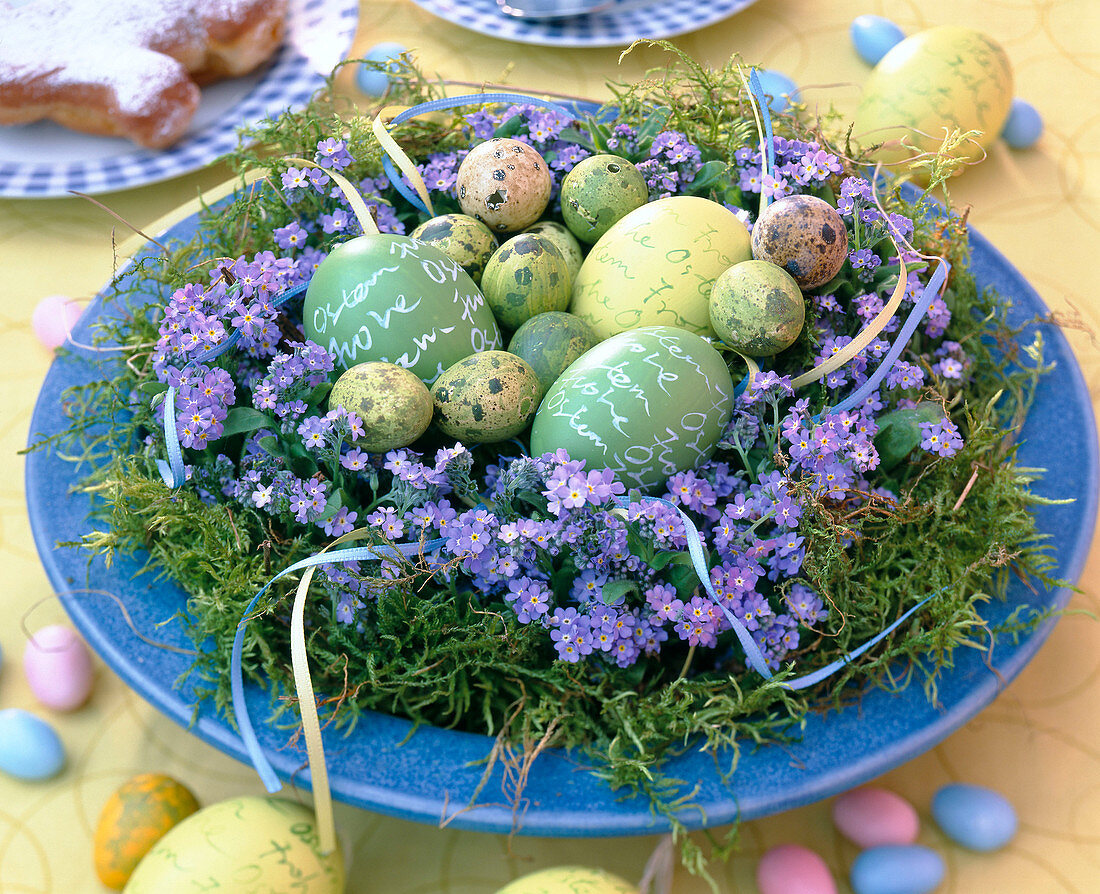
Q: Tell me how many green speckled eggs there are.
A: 8